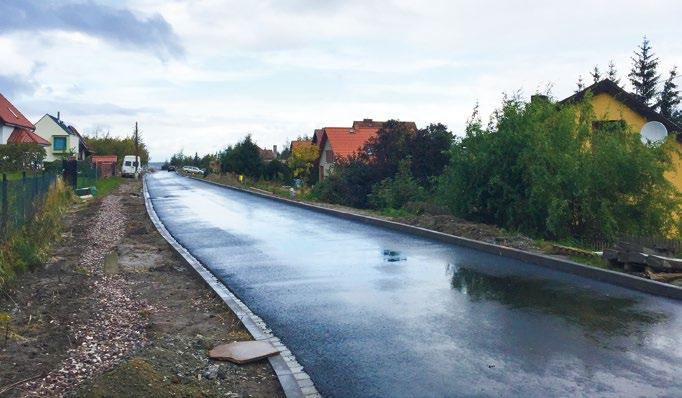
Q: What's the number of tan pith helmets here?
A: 0